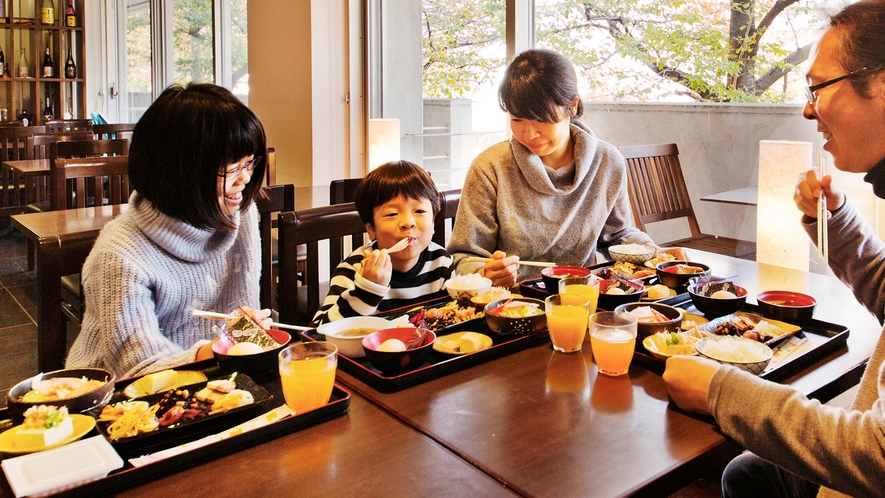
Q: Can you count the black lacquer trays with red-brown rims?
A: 4